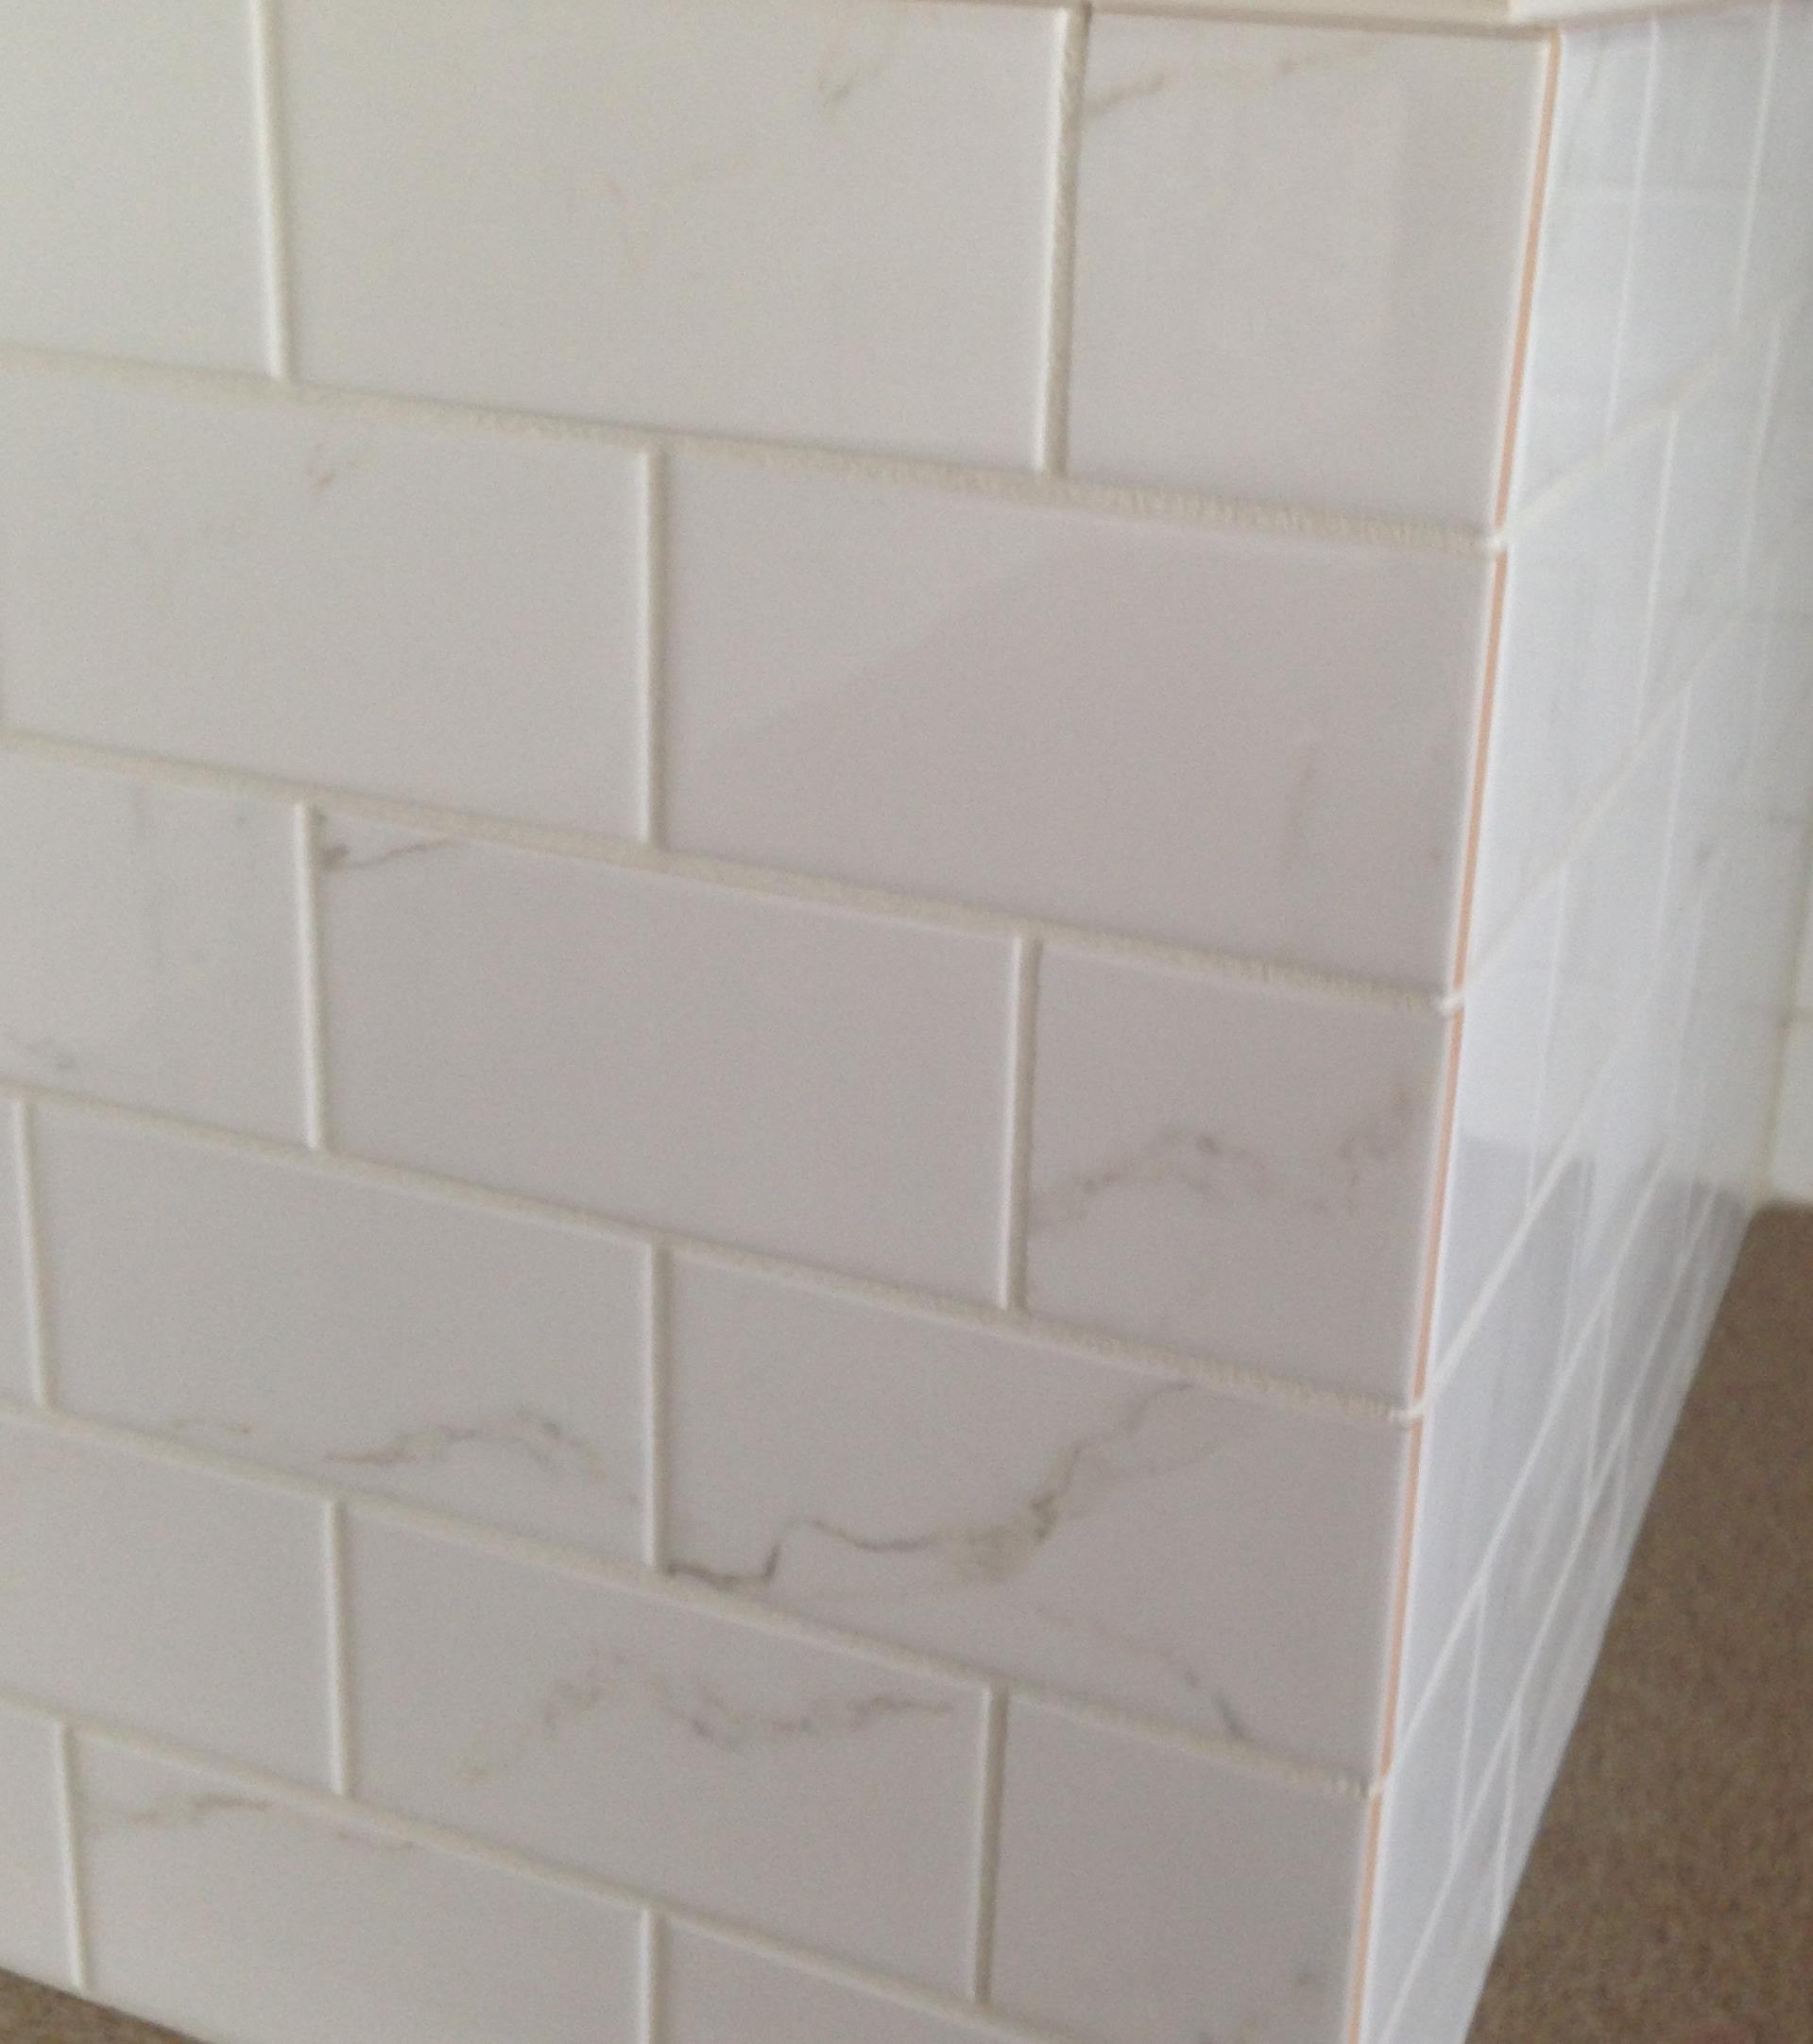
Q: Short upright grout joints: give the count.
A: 11